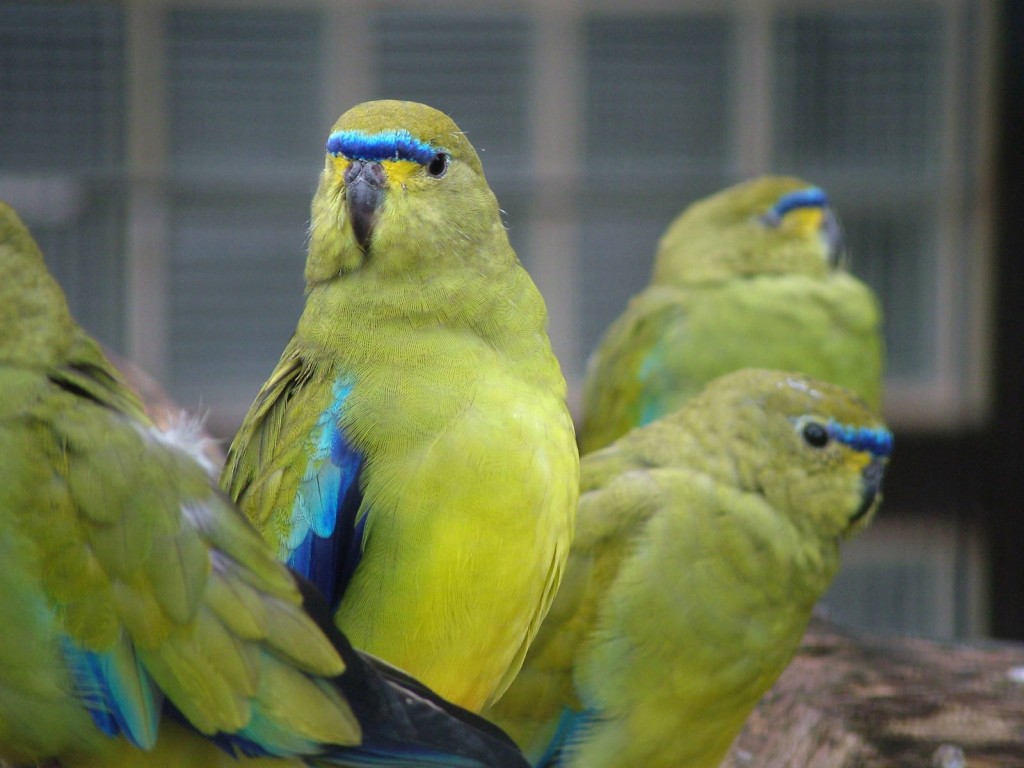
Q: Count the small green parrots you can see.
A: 4